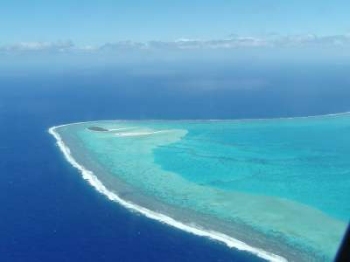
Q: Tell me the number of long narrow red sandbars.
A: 0